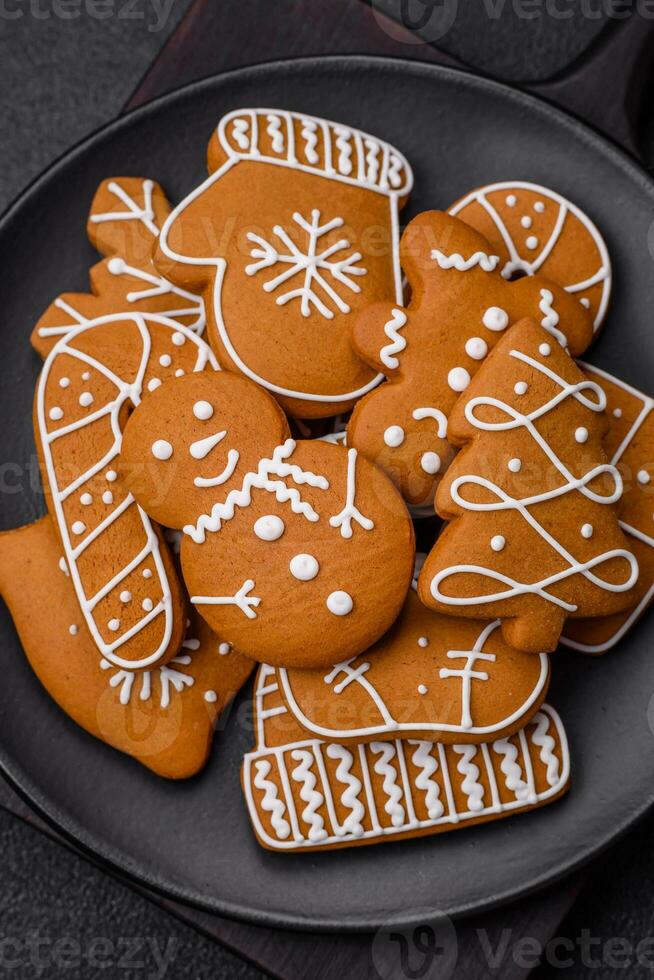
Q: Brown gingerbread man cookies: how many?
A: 1